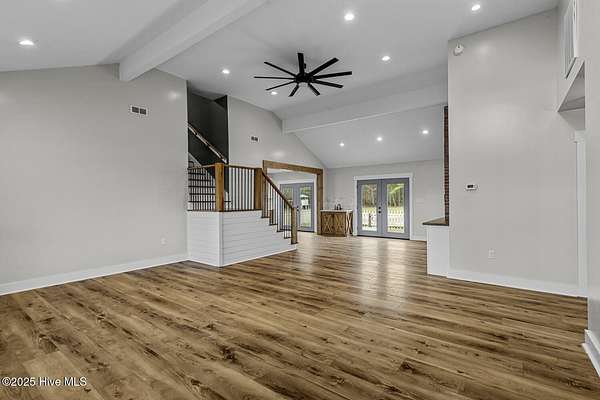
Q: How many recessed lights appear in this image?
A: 9